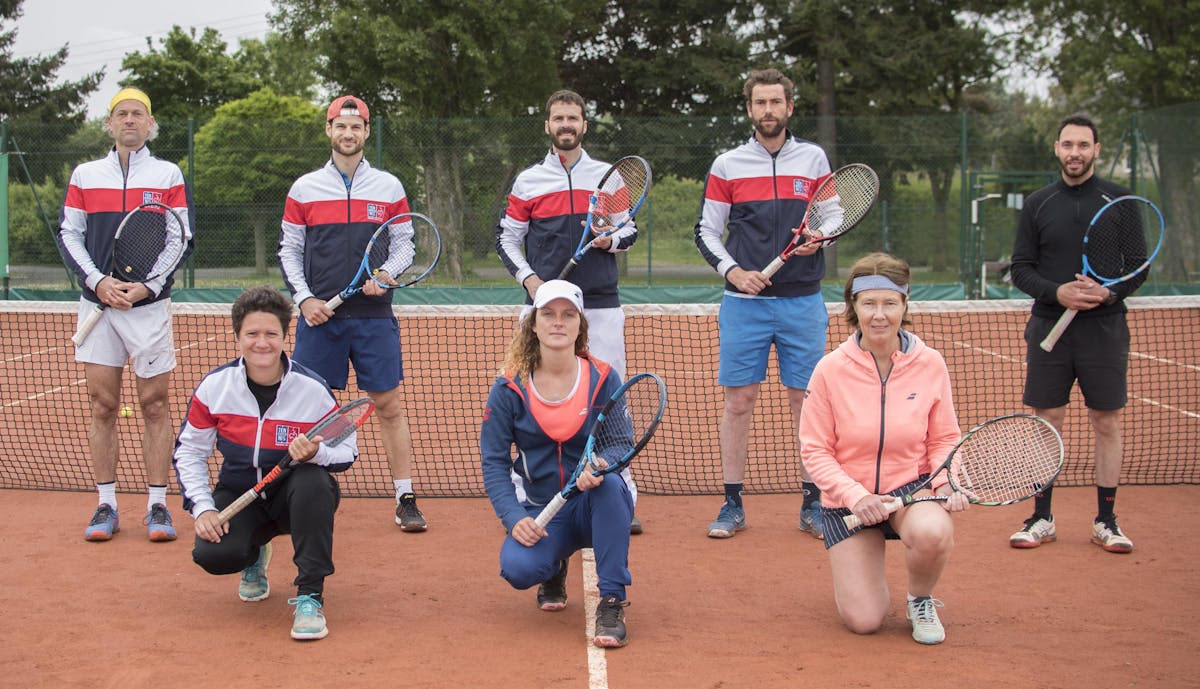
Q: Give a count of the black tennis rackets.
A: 2